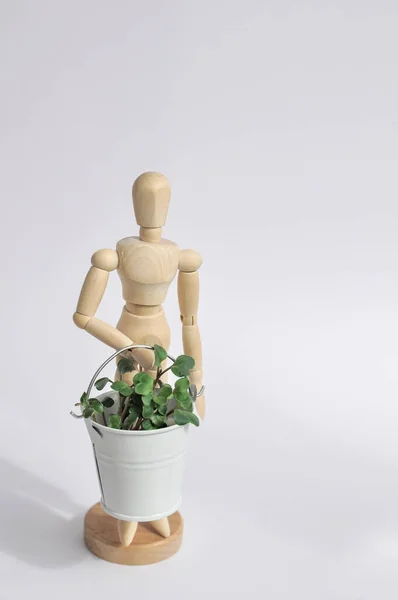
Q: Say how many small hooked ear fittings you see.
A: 2